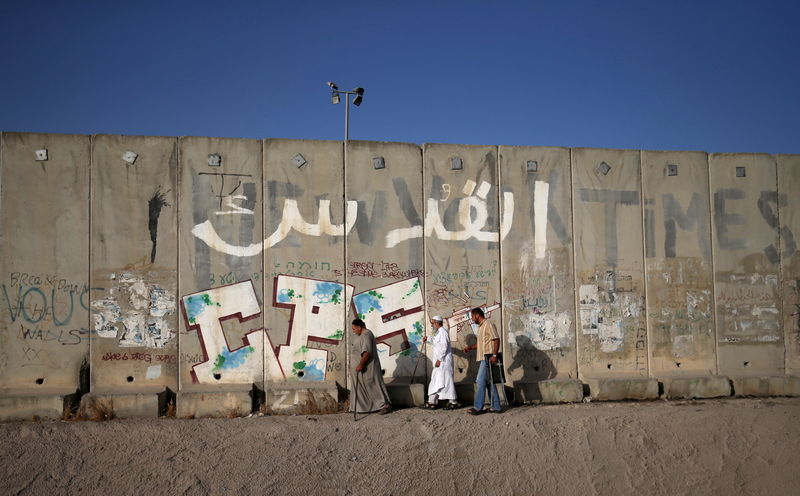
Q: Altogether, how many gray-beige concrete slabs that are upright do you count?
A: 11